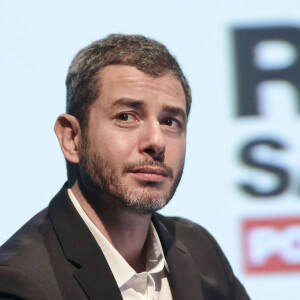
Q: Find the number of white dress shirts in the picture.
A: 1